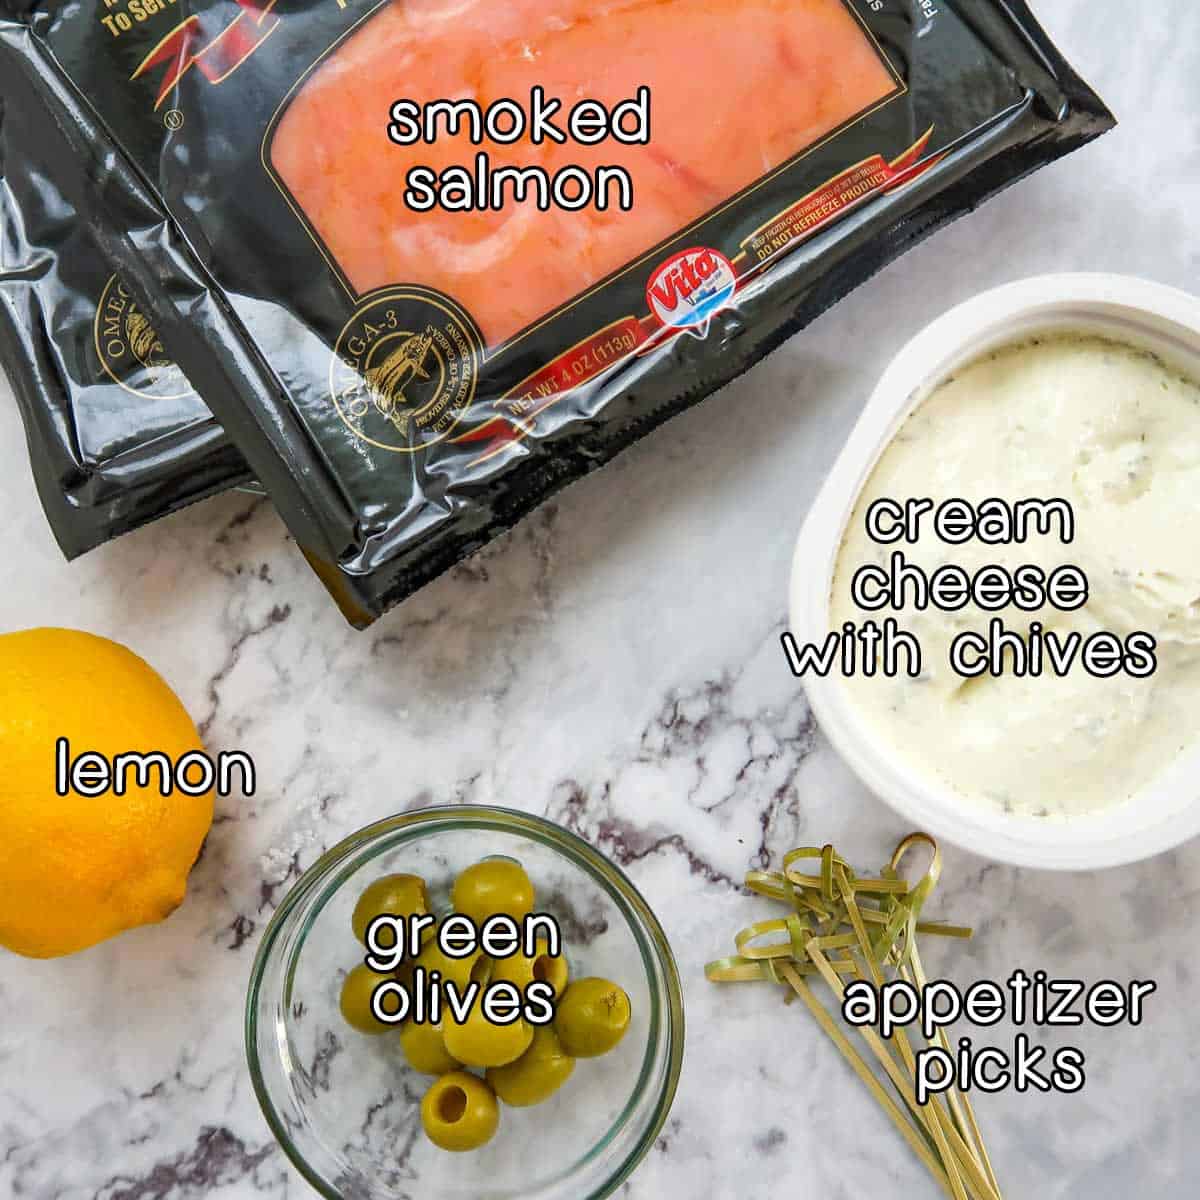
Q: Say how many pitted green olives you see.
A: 10